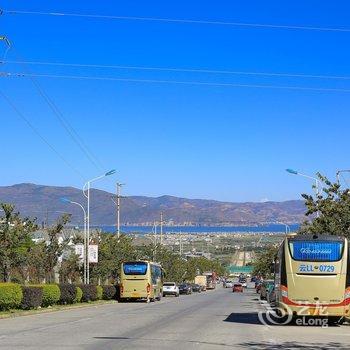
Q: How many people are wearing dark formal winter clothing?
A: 0